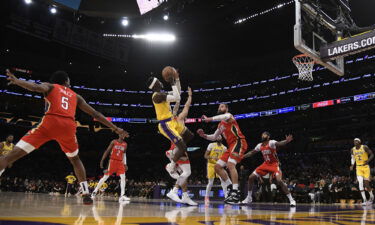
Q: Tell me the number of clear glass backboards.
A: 1